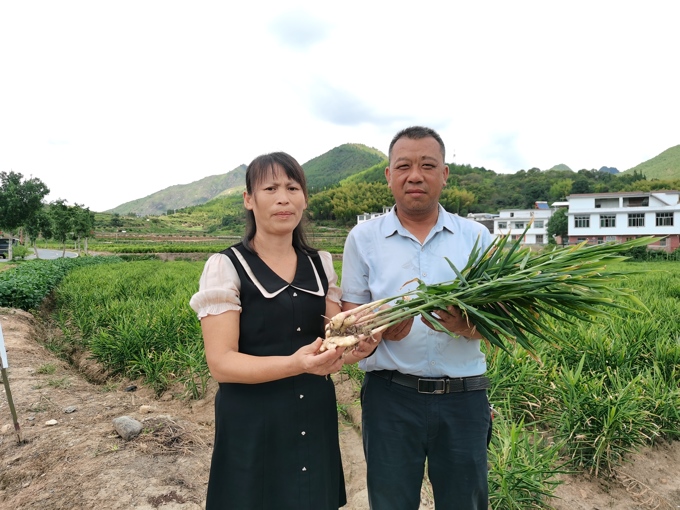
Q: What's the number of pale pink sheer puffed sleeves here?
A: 2